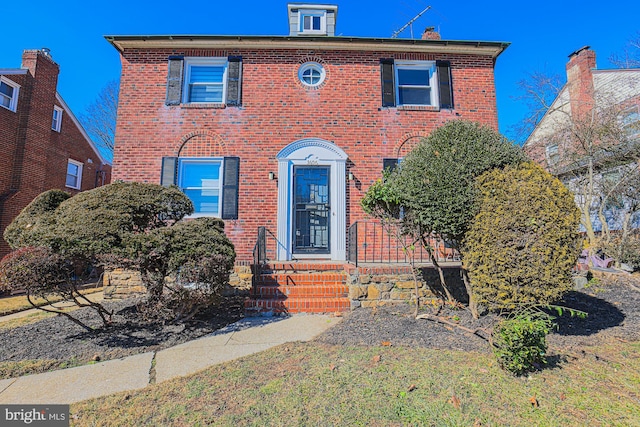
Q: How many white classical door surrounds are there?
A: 1